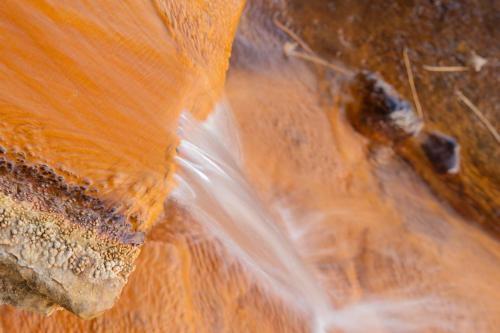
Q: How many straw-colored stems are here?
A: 5